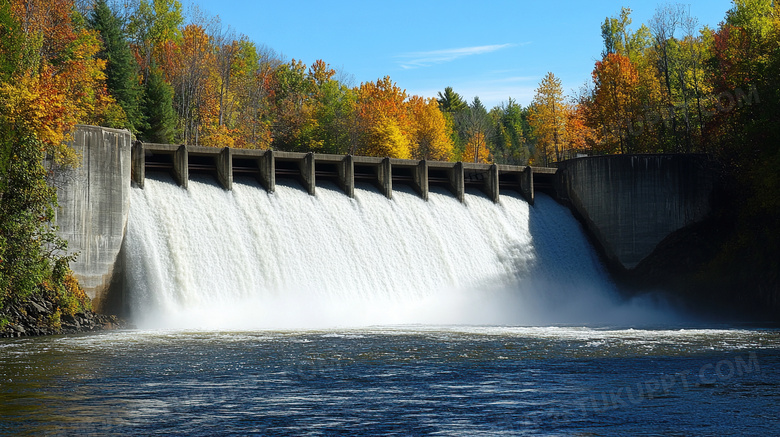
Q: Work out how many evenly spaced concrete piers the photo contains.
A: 11